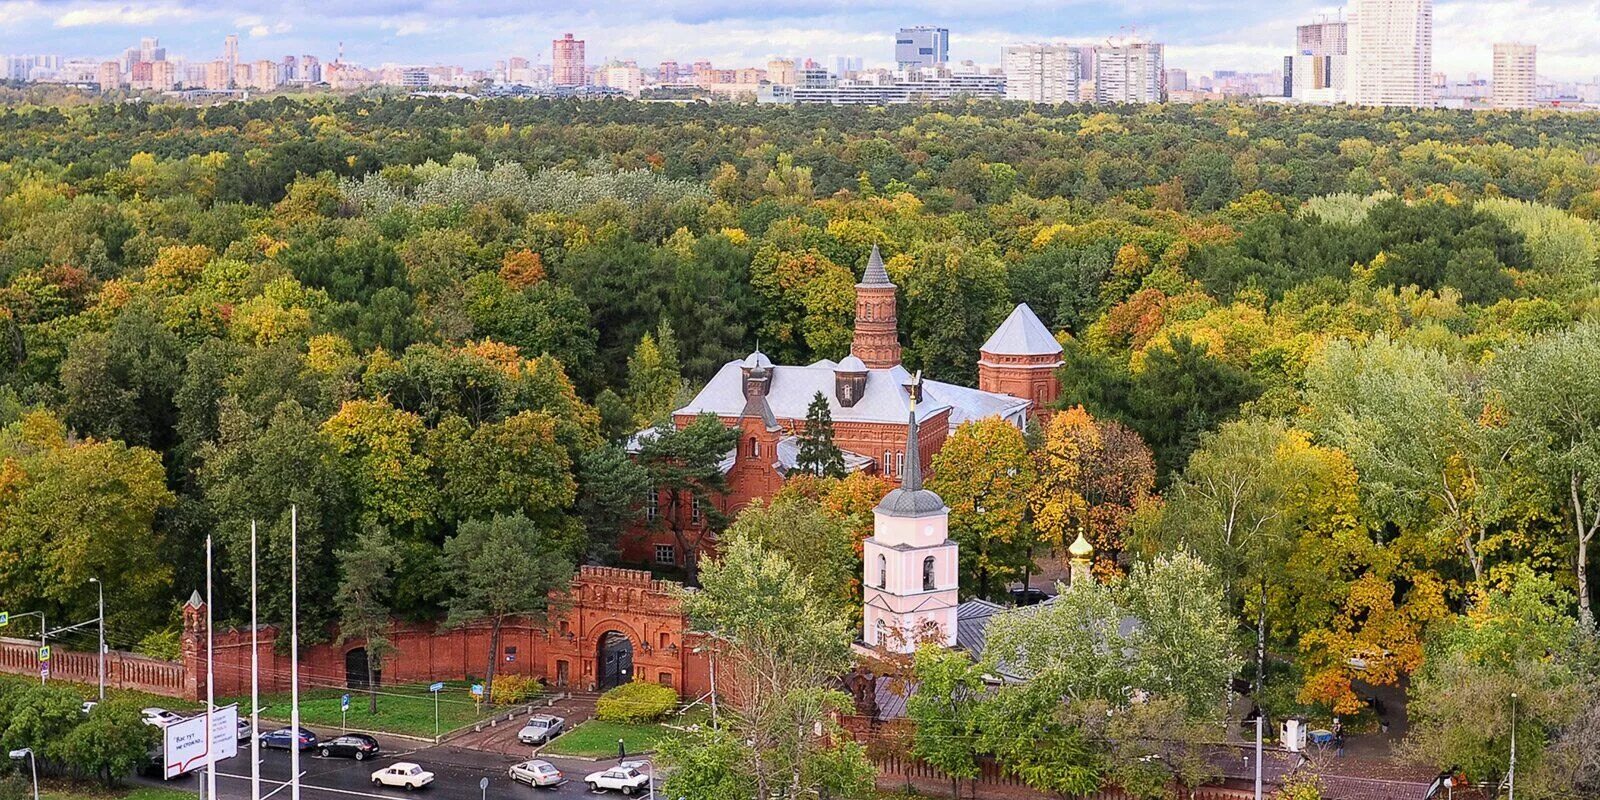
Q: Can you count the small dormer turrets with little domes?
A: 2